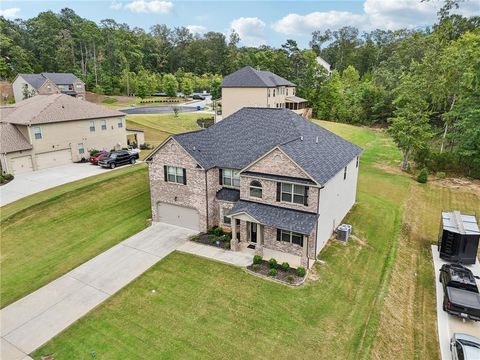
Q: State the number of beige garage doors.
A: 3